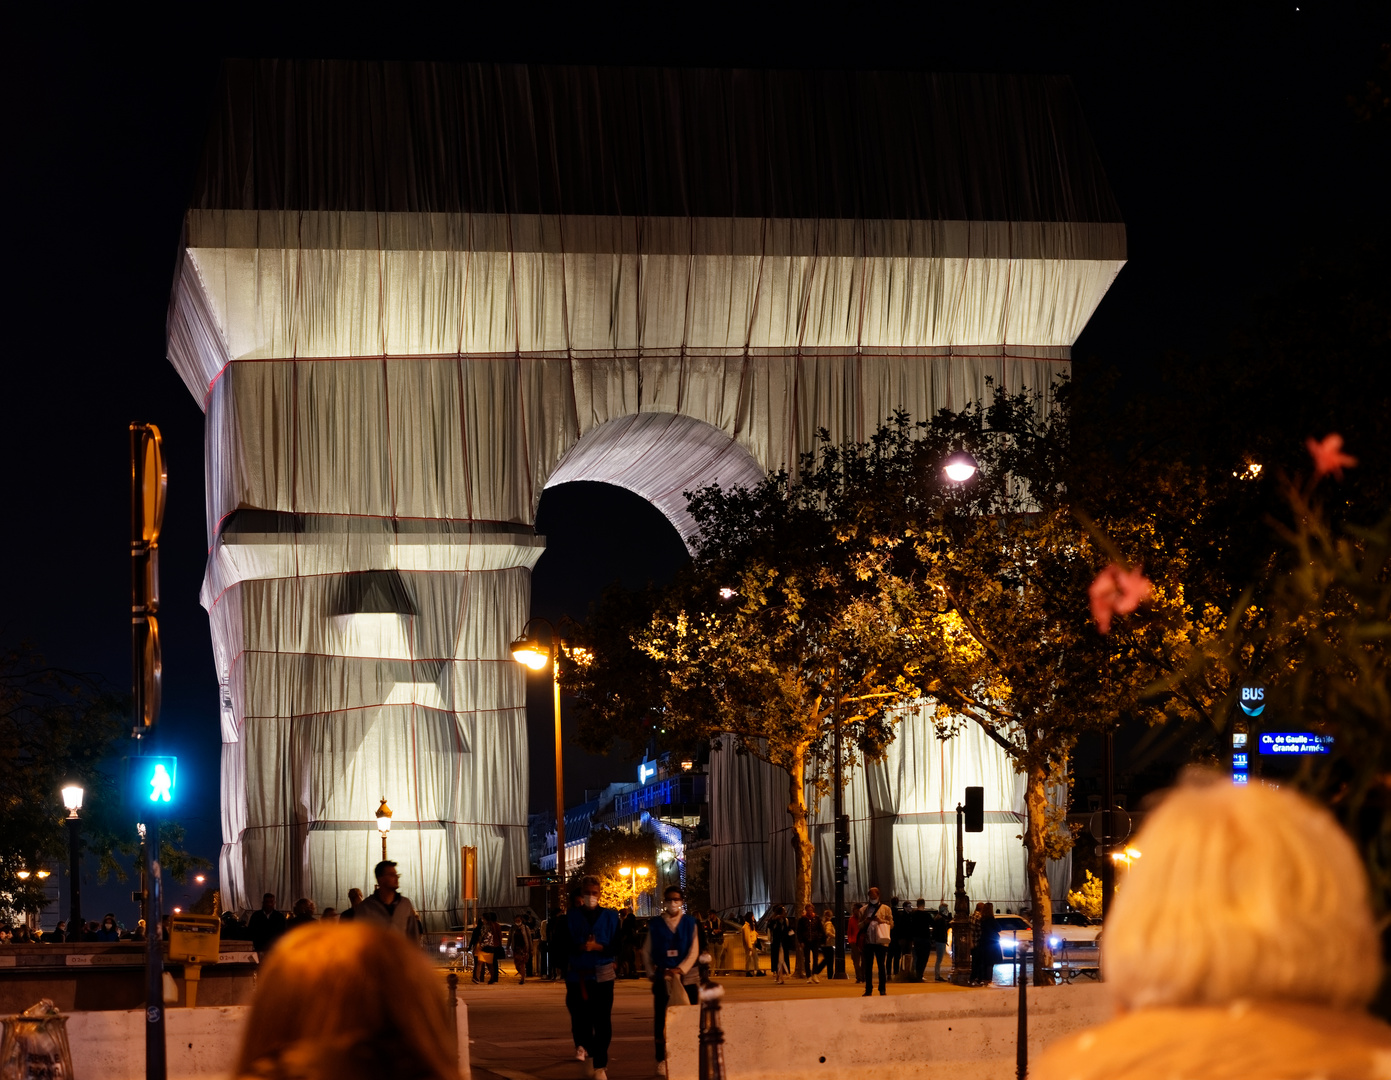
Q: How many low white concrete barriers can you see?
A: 2